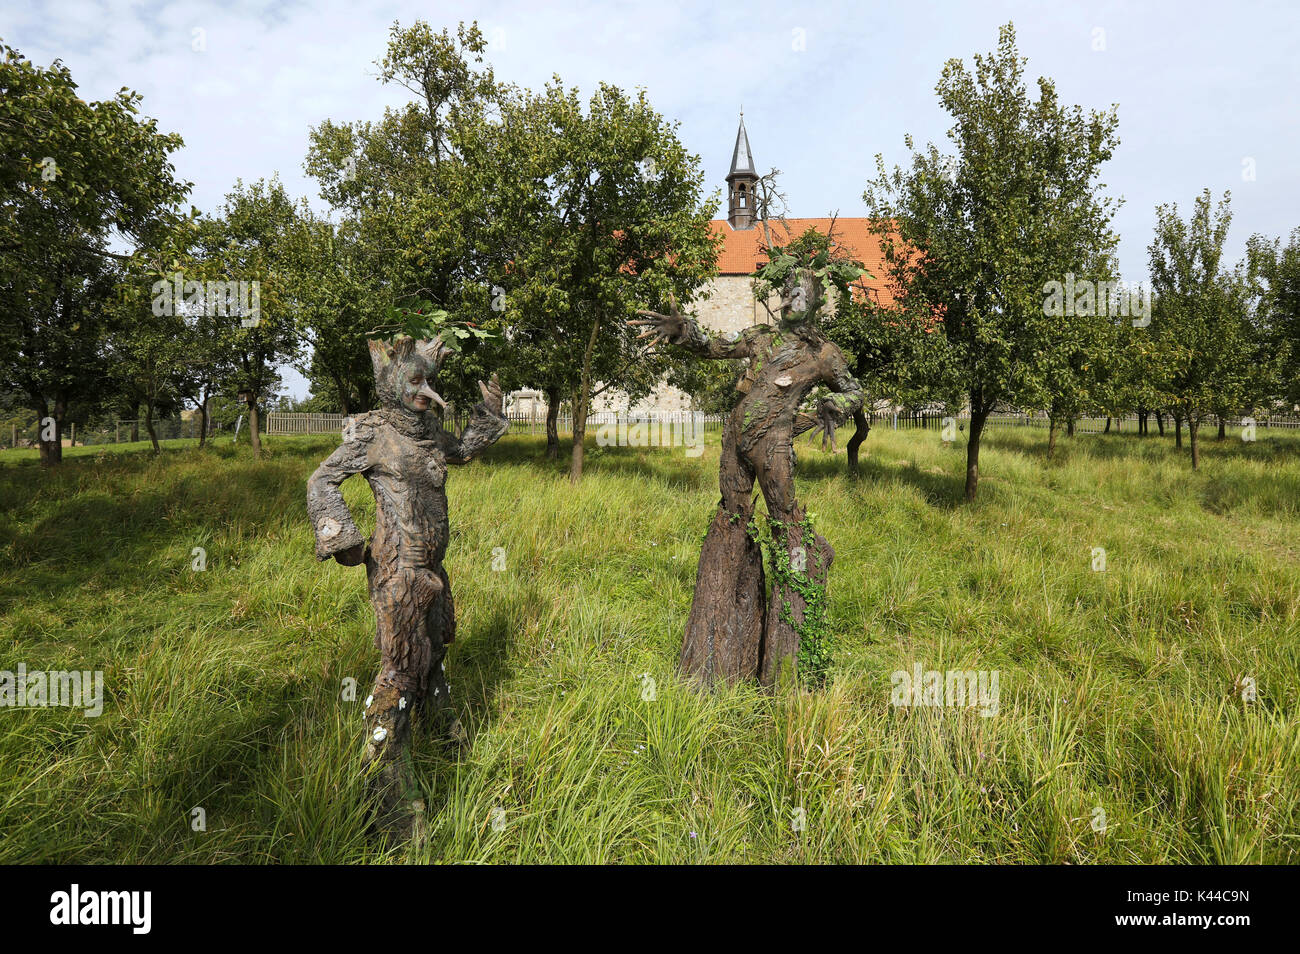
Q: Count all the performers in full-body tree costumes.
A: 2